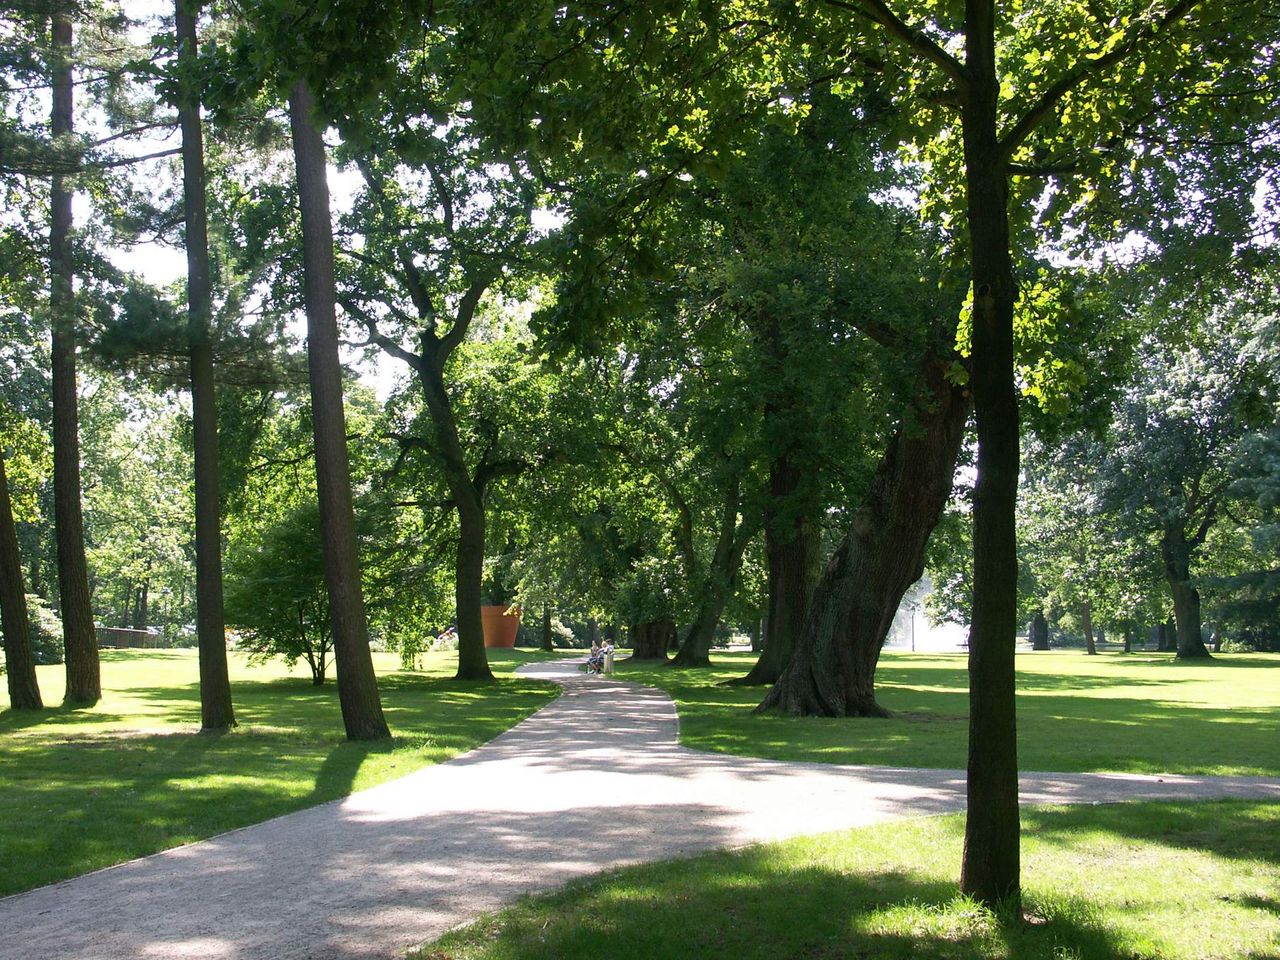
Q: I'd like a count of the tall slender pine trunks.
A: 4